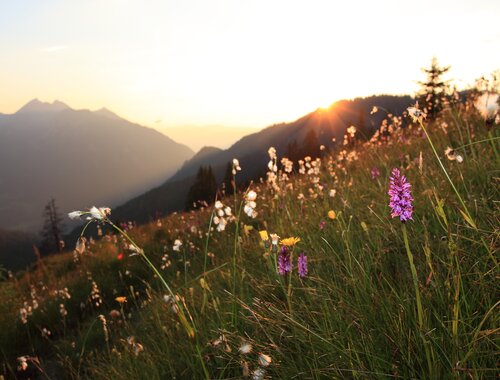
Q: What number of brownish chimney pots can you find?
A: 0